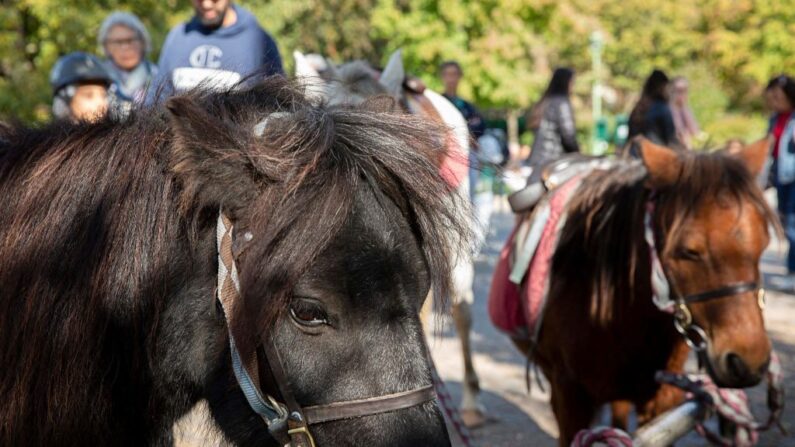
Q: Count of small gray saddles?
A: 1